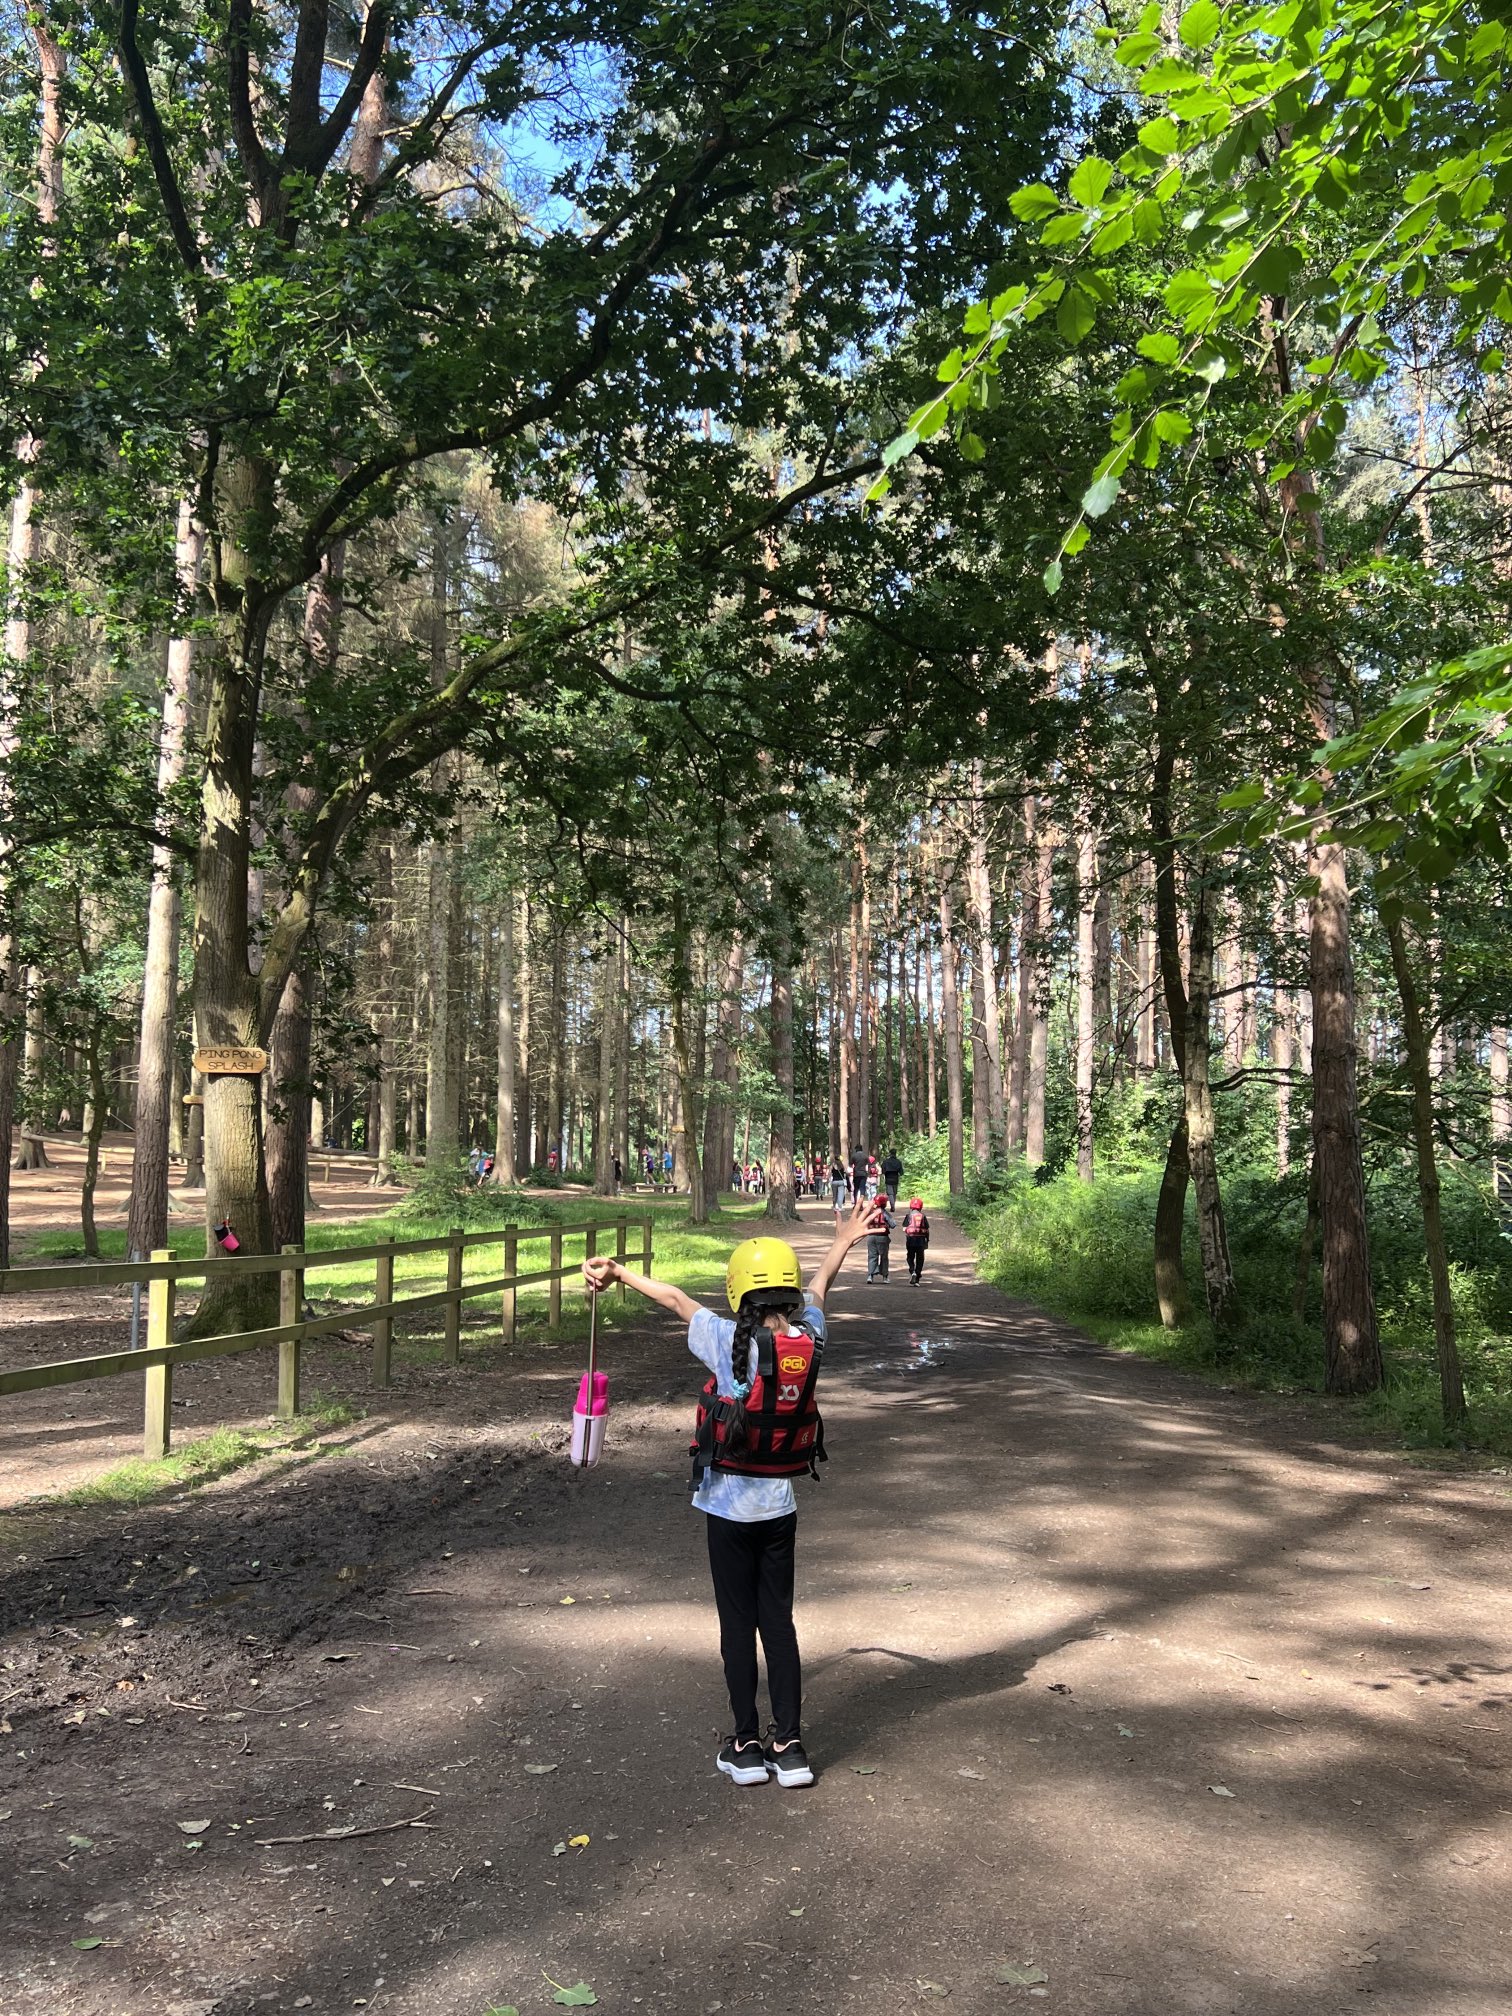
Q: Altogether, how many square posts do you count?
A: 9